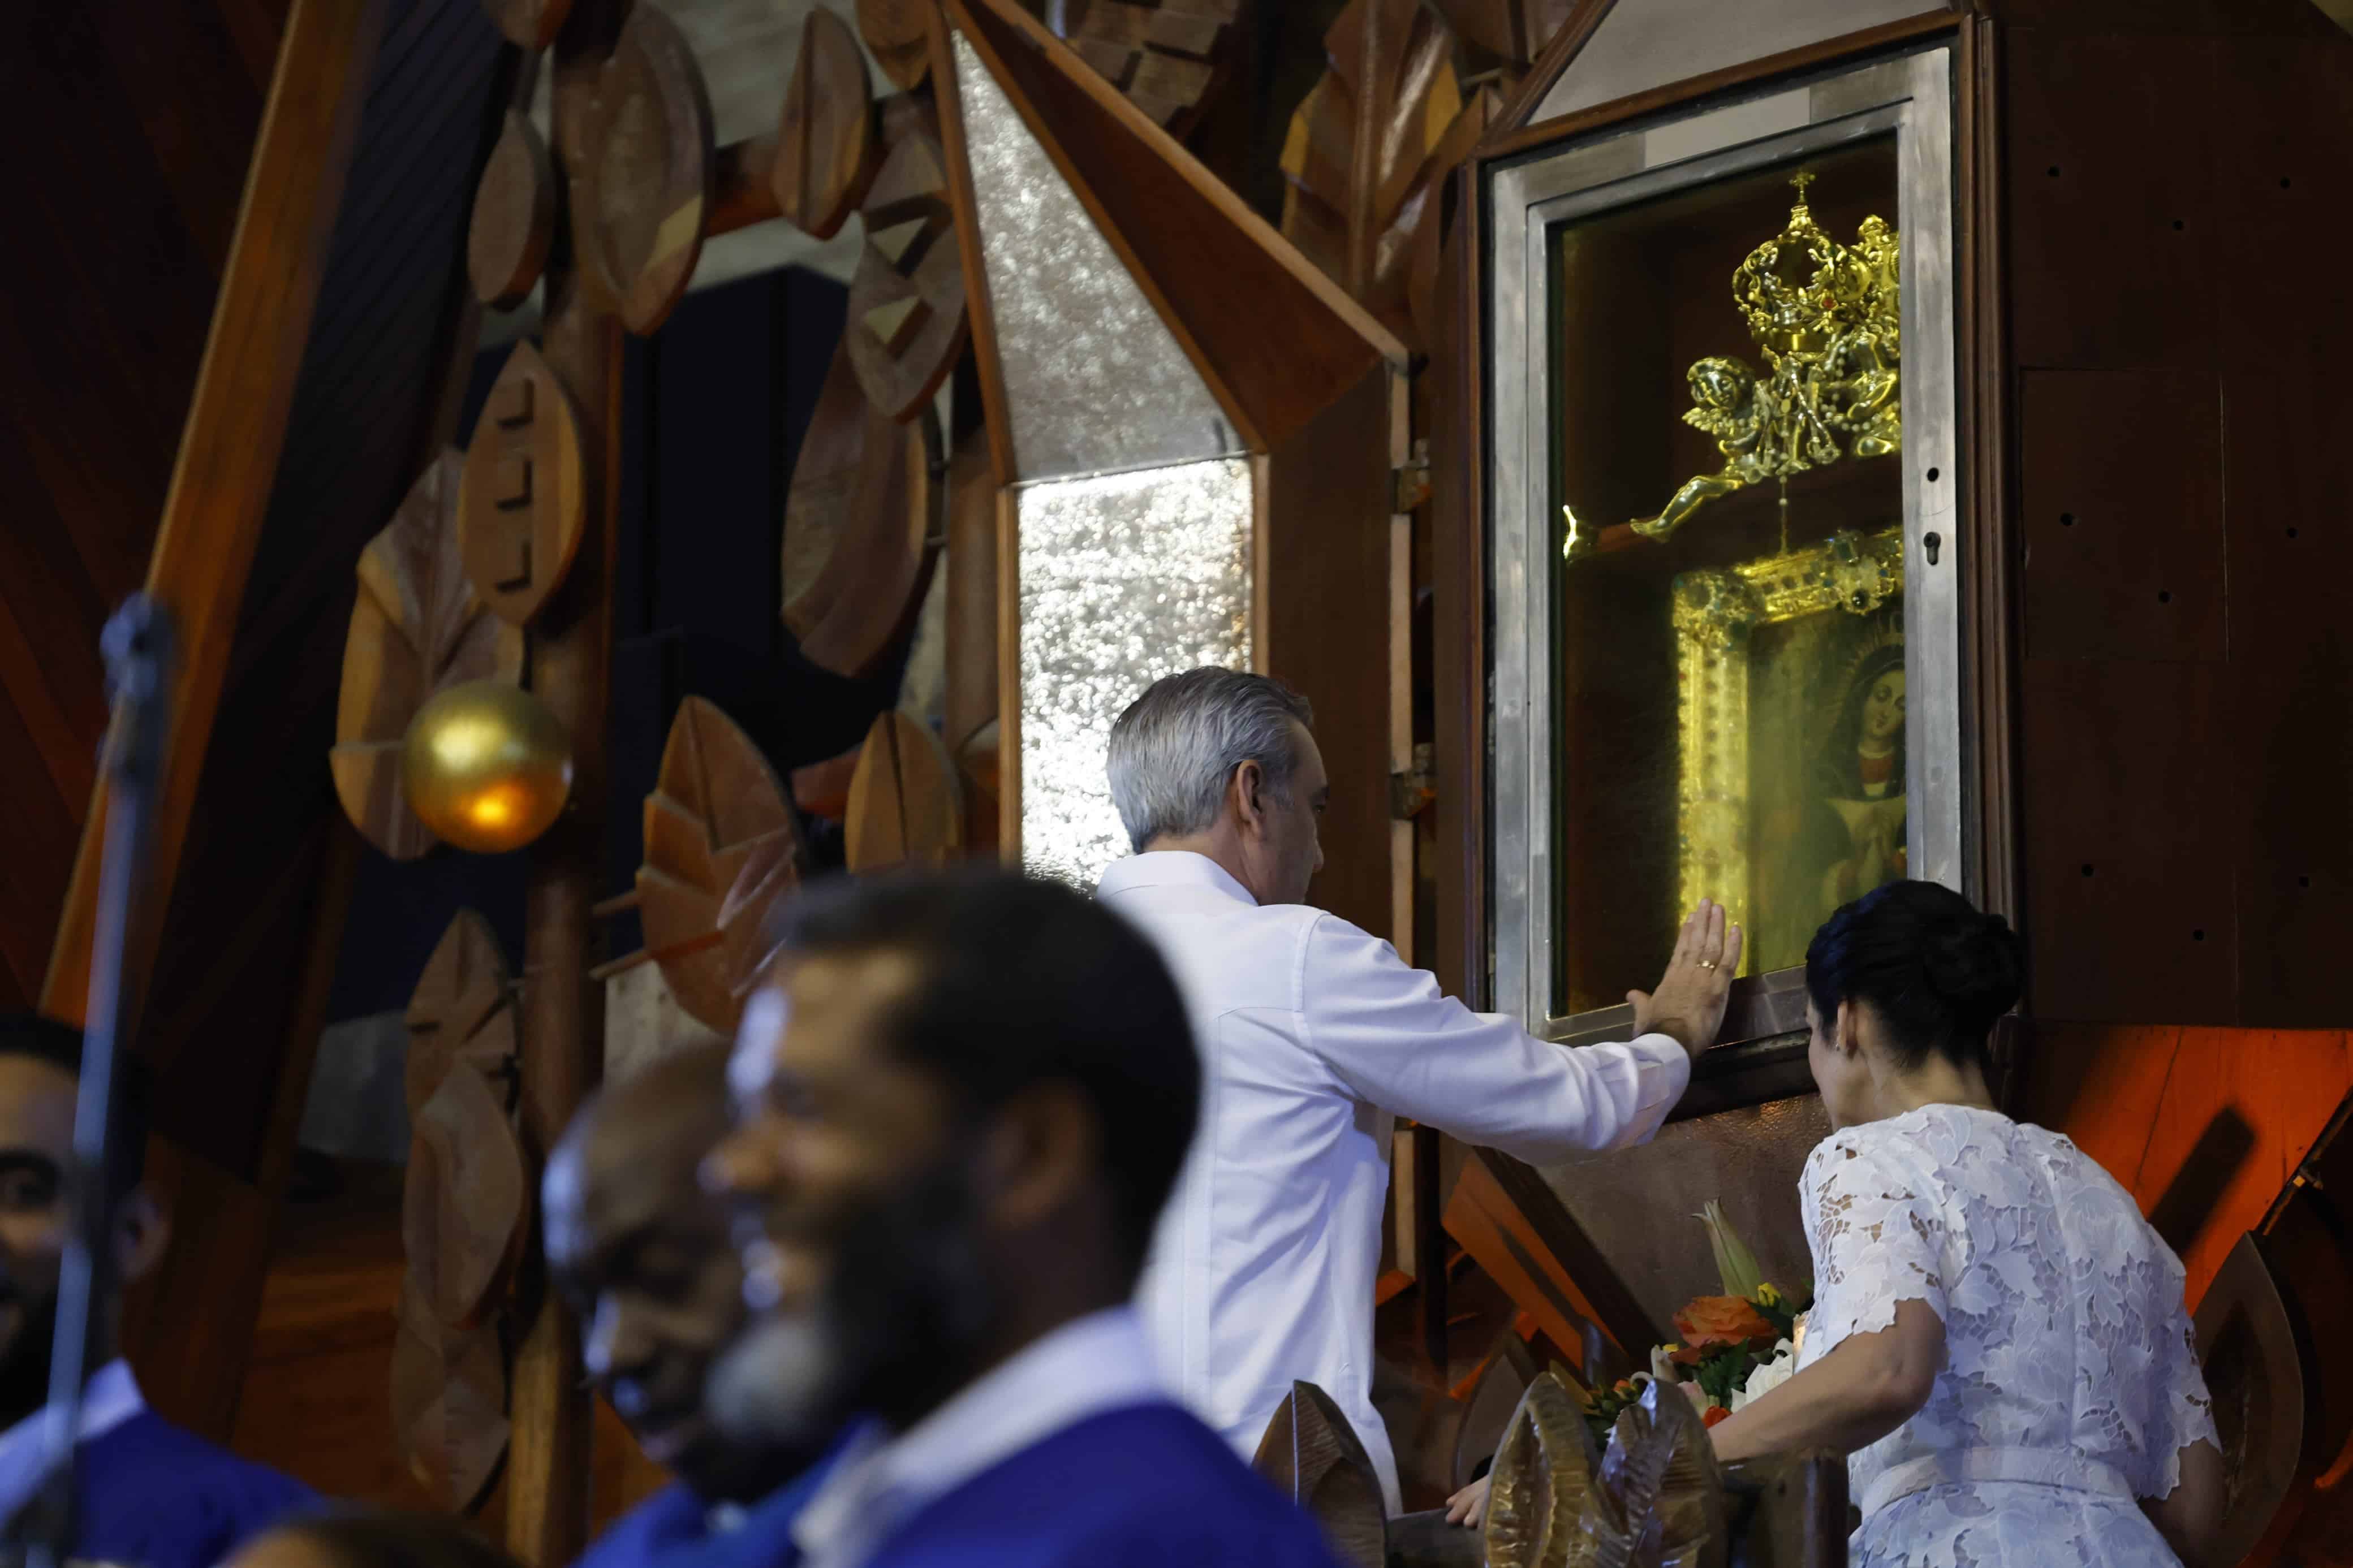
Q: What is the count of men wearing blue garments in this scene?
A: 3